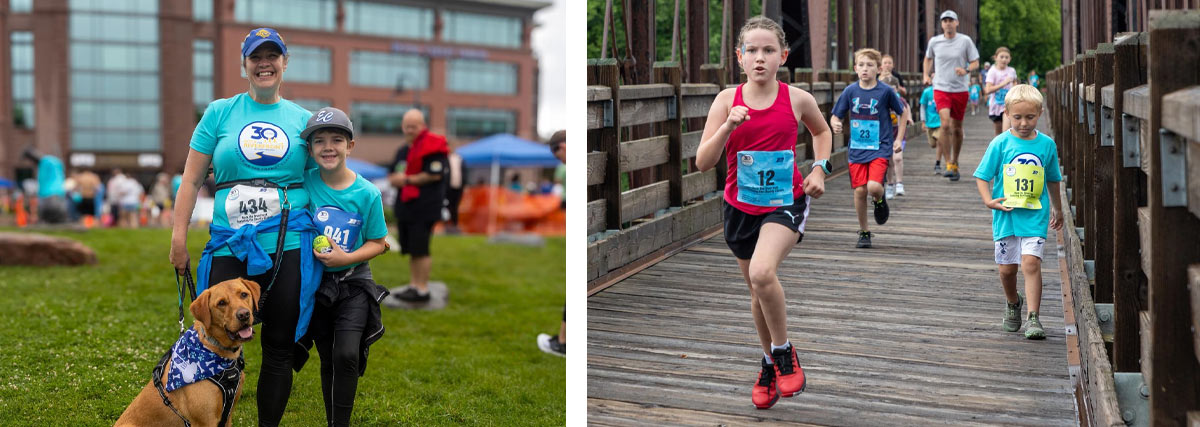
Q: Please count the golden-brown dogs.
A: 1